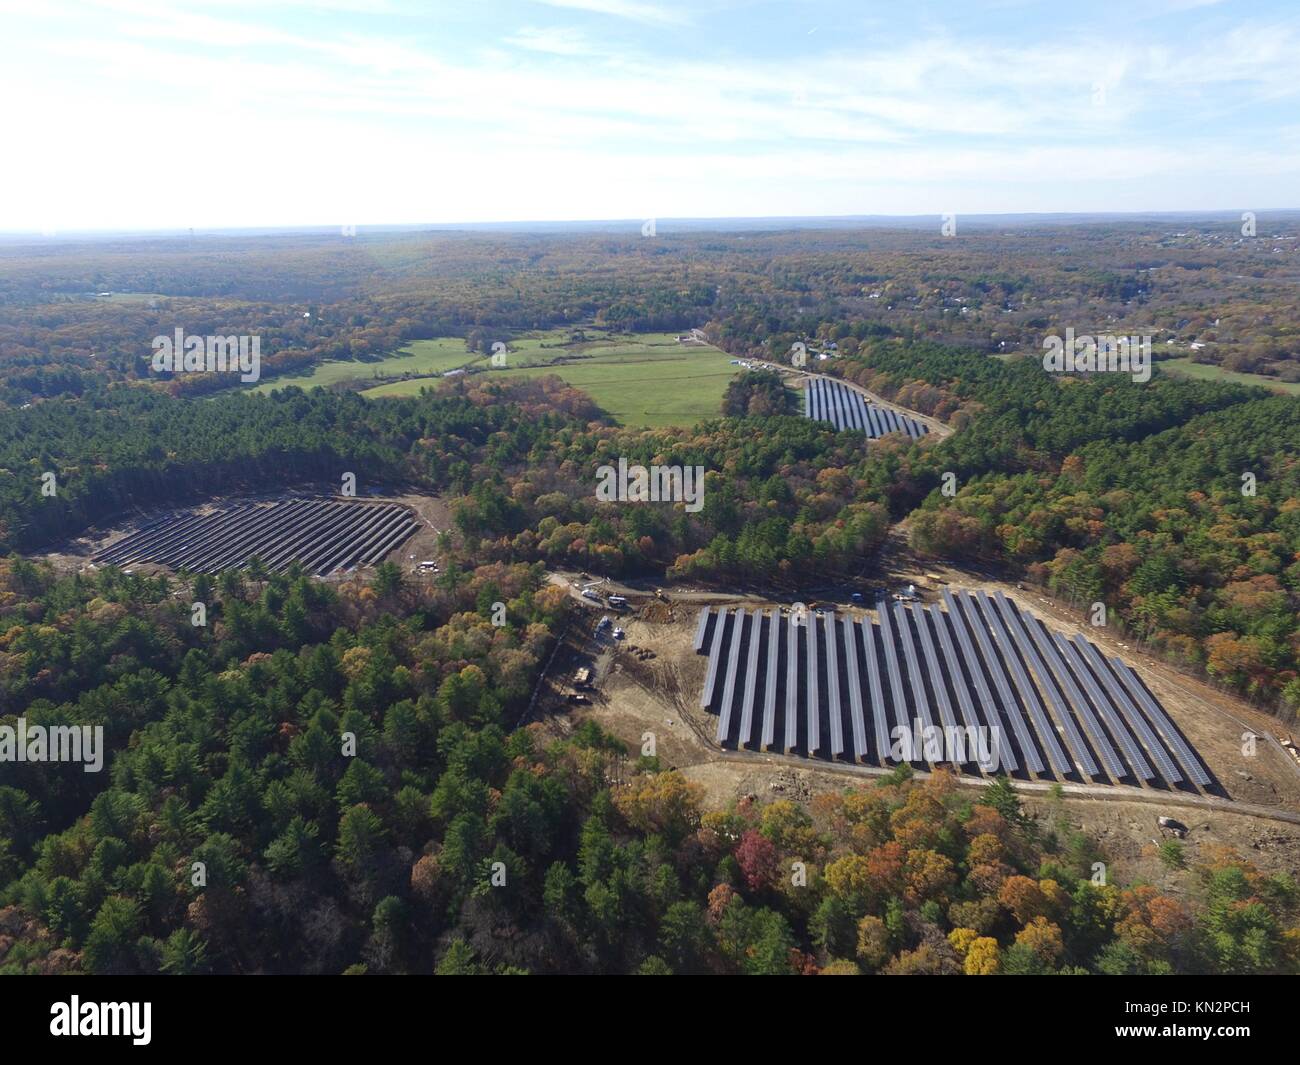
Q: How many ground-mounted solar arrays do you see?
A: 3